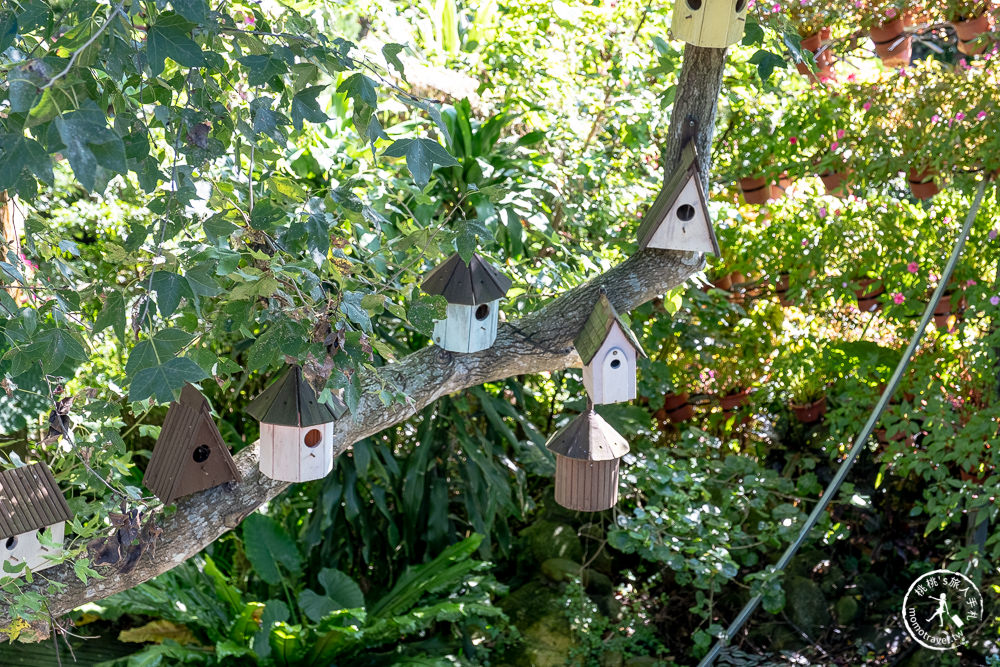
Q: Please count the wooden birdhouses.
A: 8